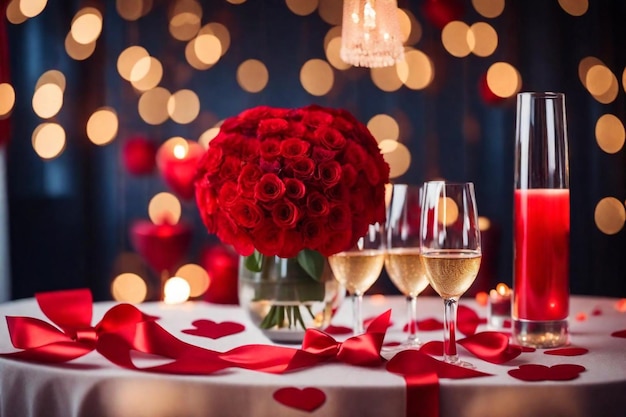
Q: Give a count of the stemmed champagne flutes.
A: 3